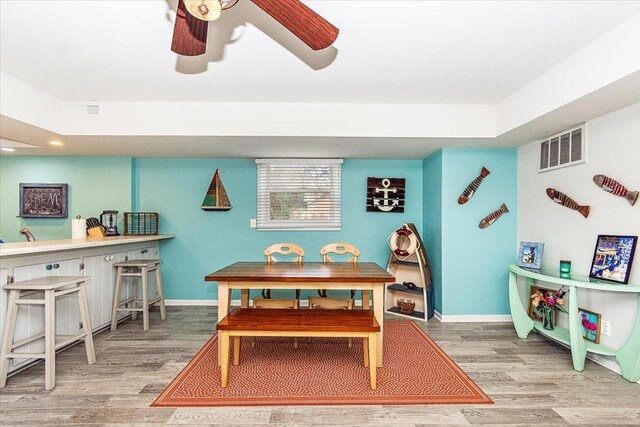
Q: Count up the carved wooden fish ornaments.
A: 4